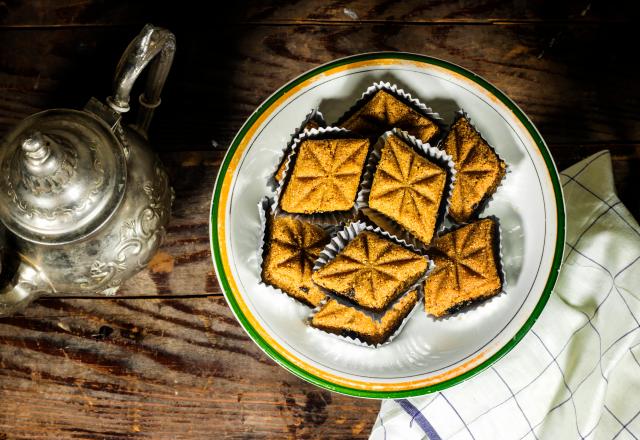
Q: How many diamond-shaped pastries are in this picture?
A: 9